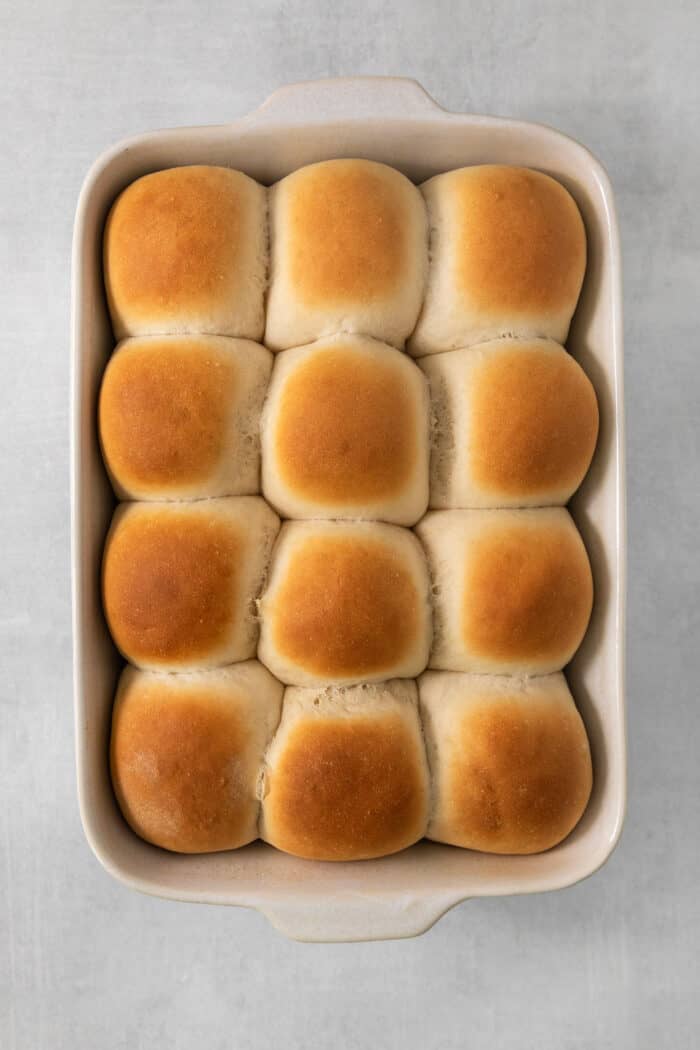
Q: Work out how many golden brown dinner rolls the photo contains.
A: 12